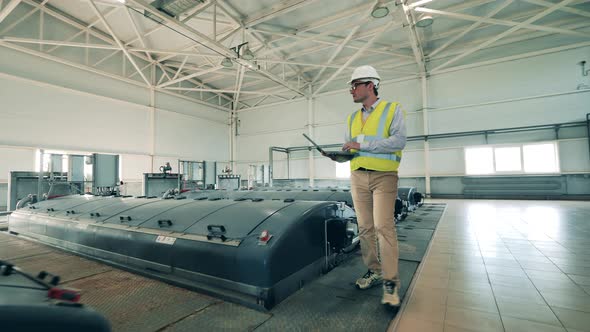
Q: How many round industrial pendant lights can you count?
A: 4